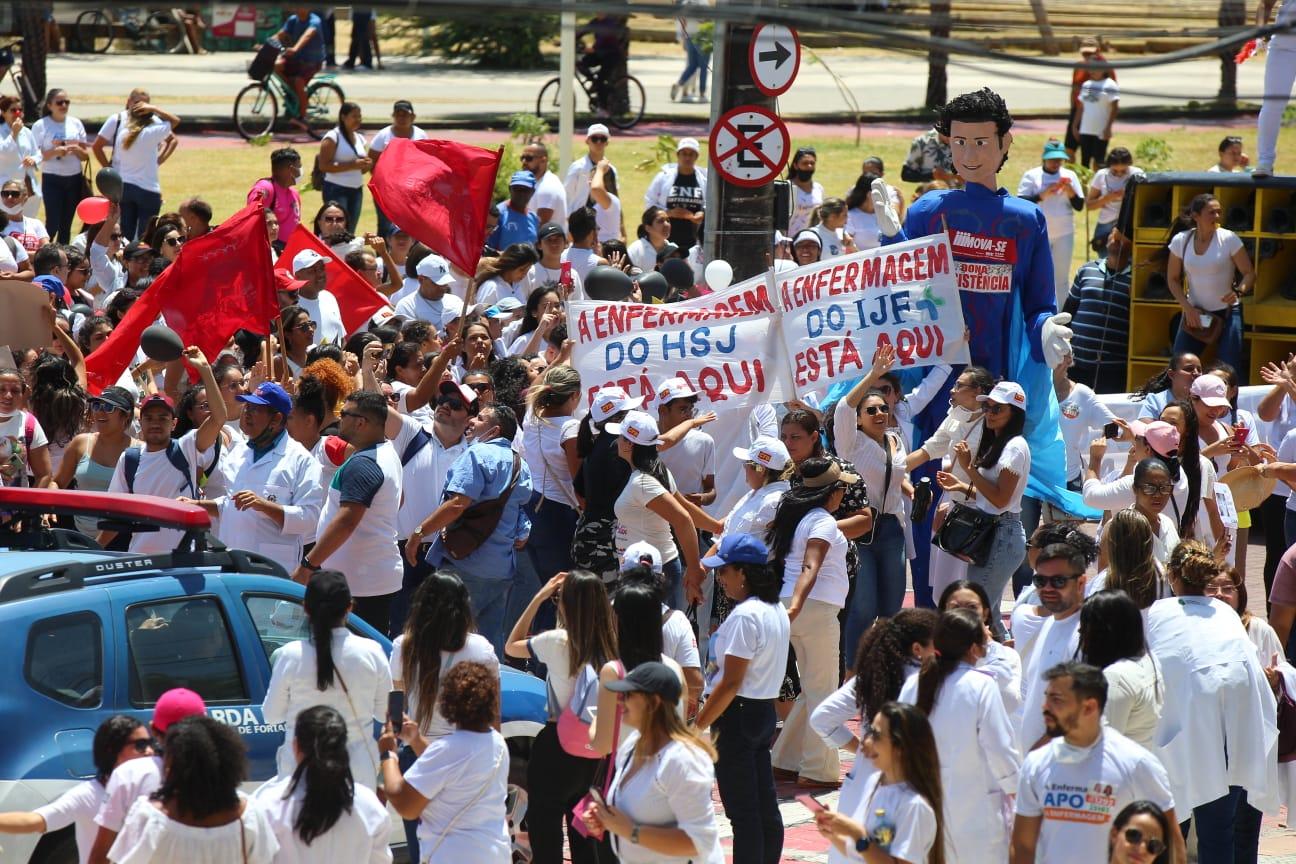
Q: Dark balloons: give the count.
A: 5